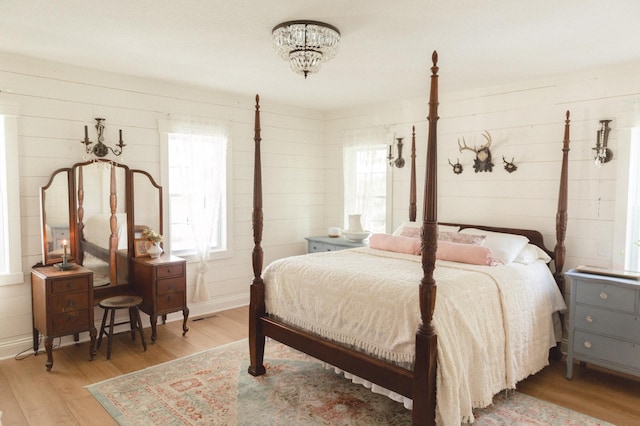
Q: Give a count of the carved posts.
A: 4